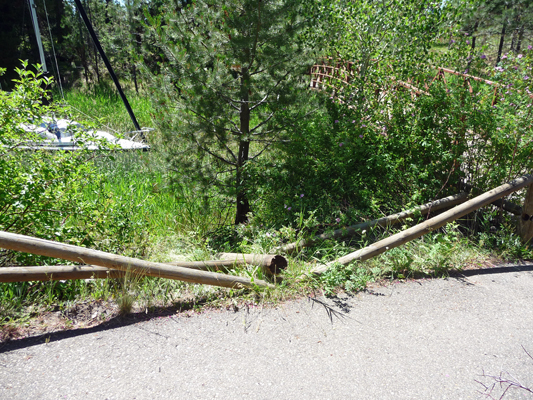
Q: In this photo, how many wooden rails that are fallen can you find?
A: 4